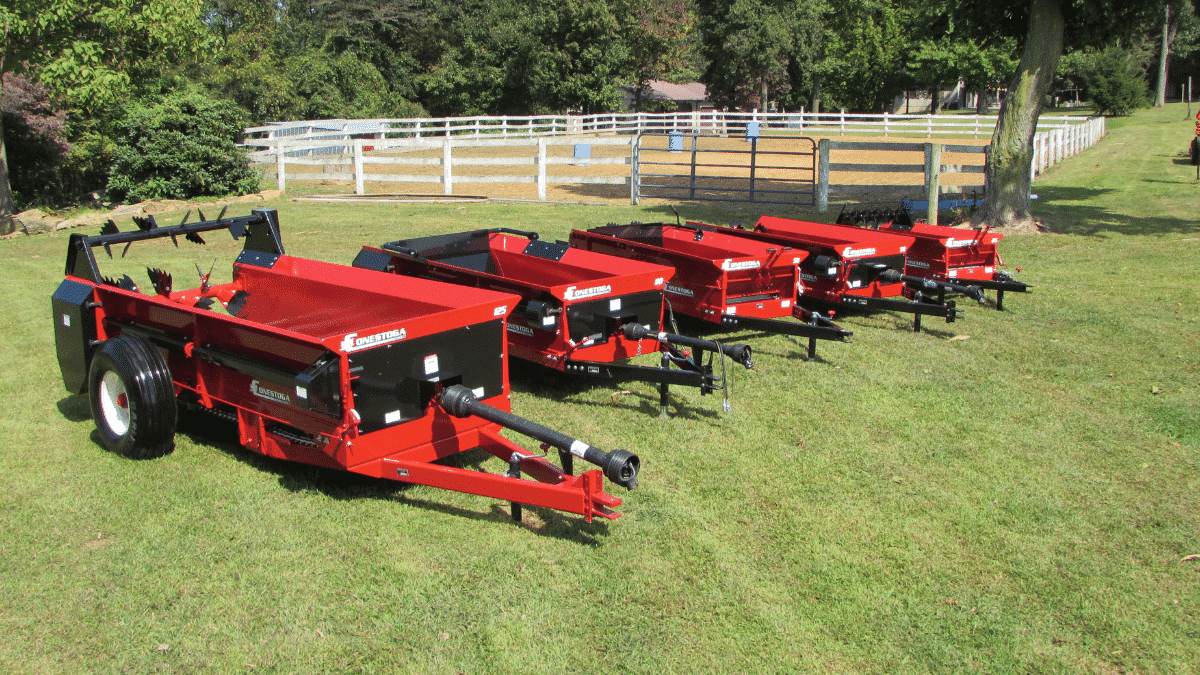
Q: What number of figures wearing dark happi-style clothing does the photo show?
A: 0